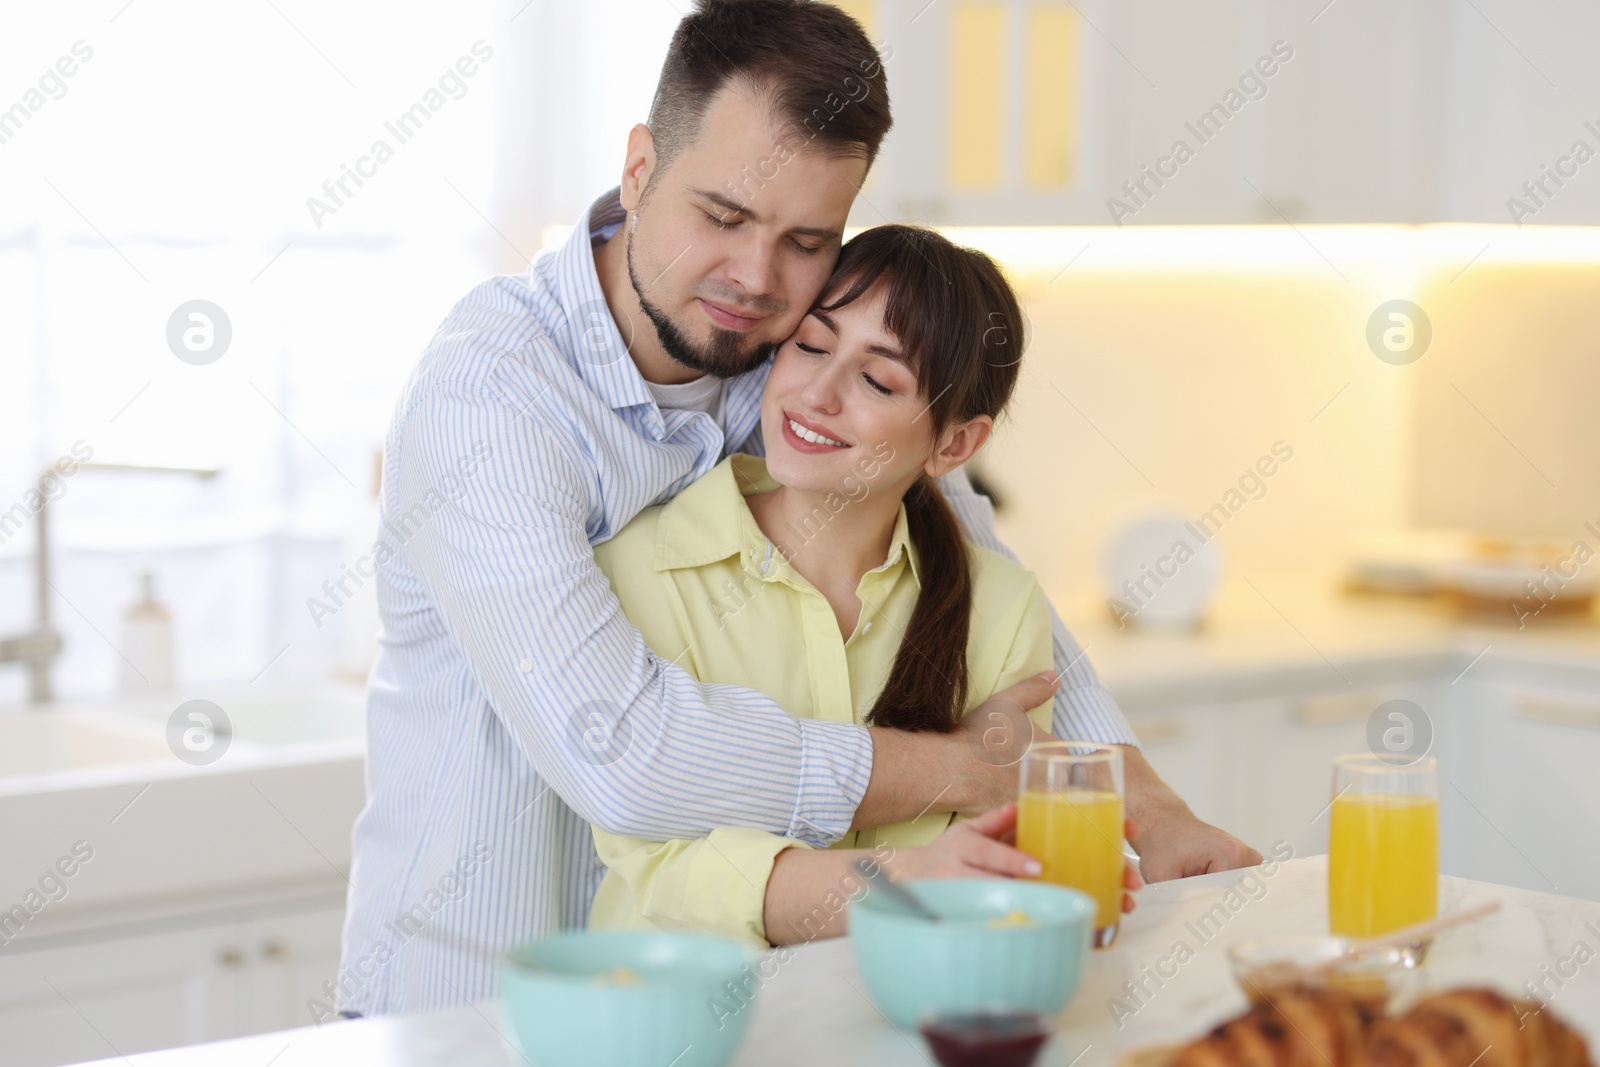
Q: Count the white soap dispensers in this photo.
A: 1